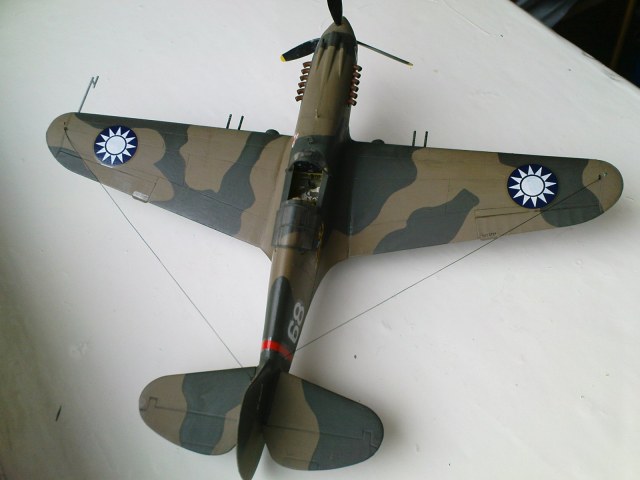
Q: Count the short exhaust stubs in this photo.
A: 12